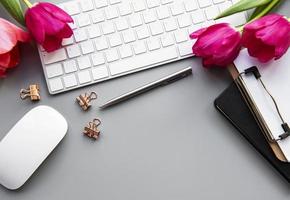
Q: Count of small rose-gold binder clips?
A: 3